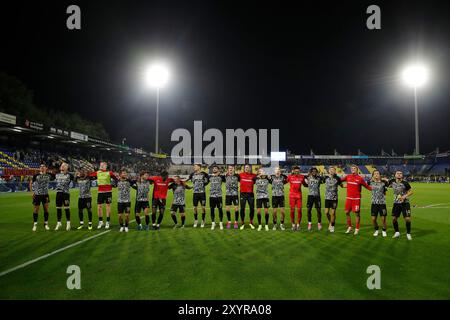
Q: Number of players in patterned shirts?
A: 15